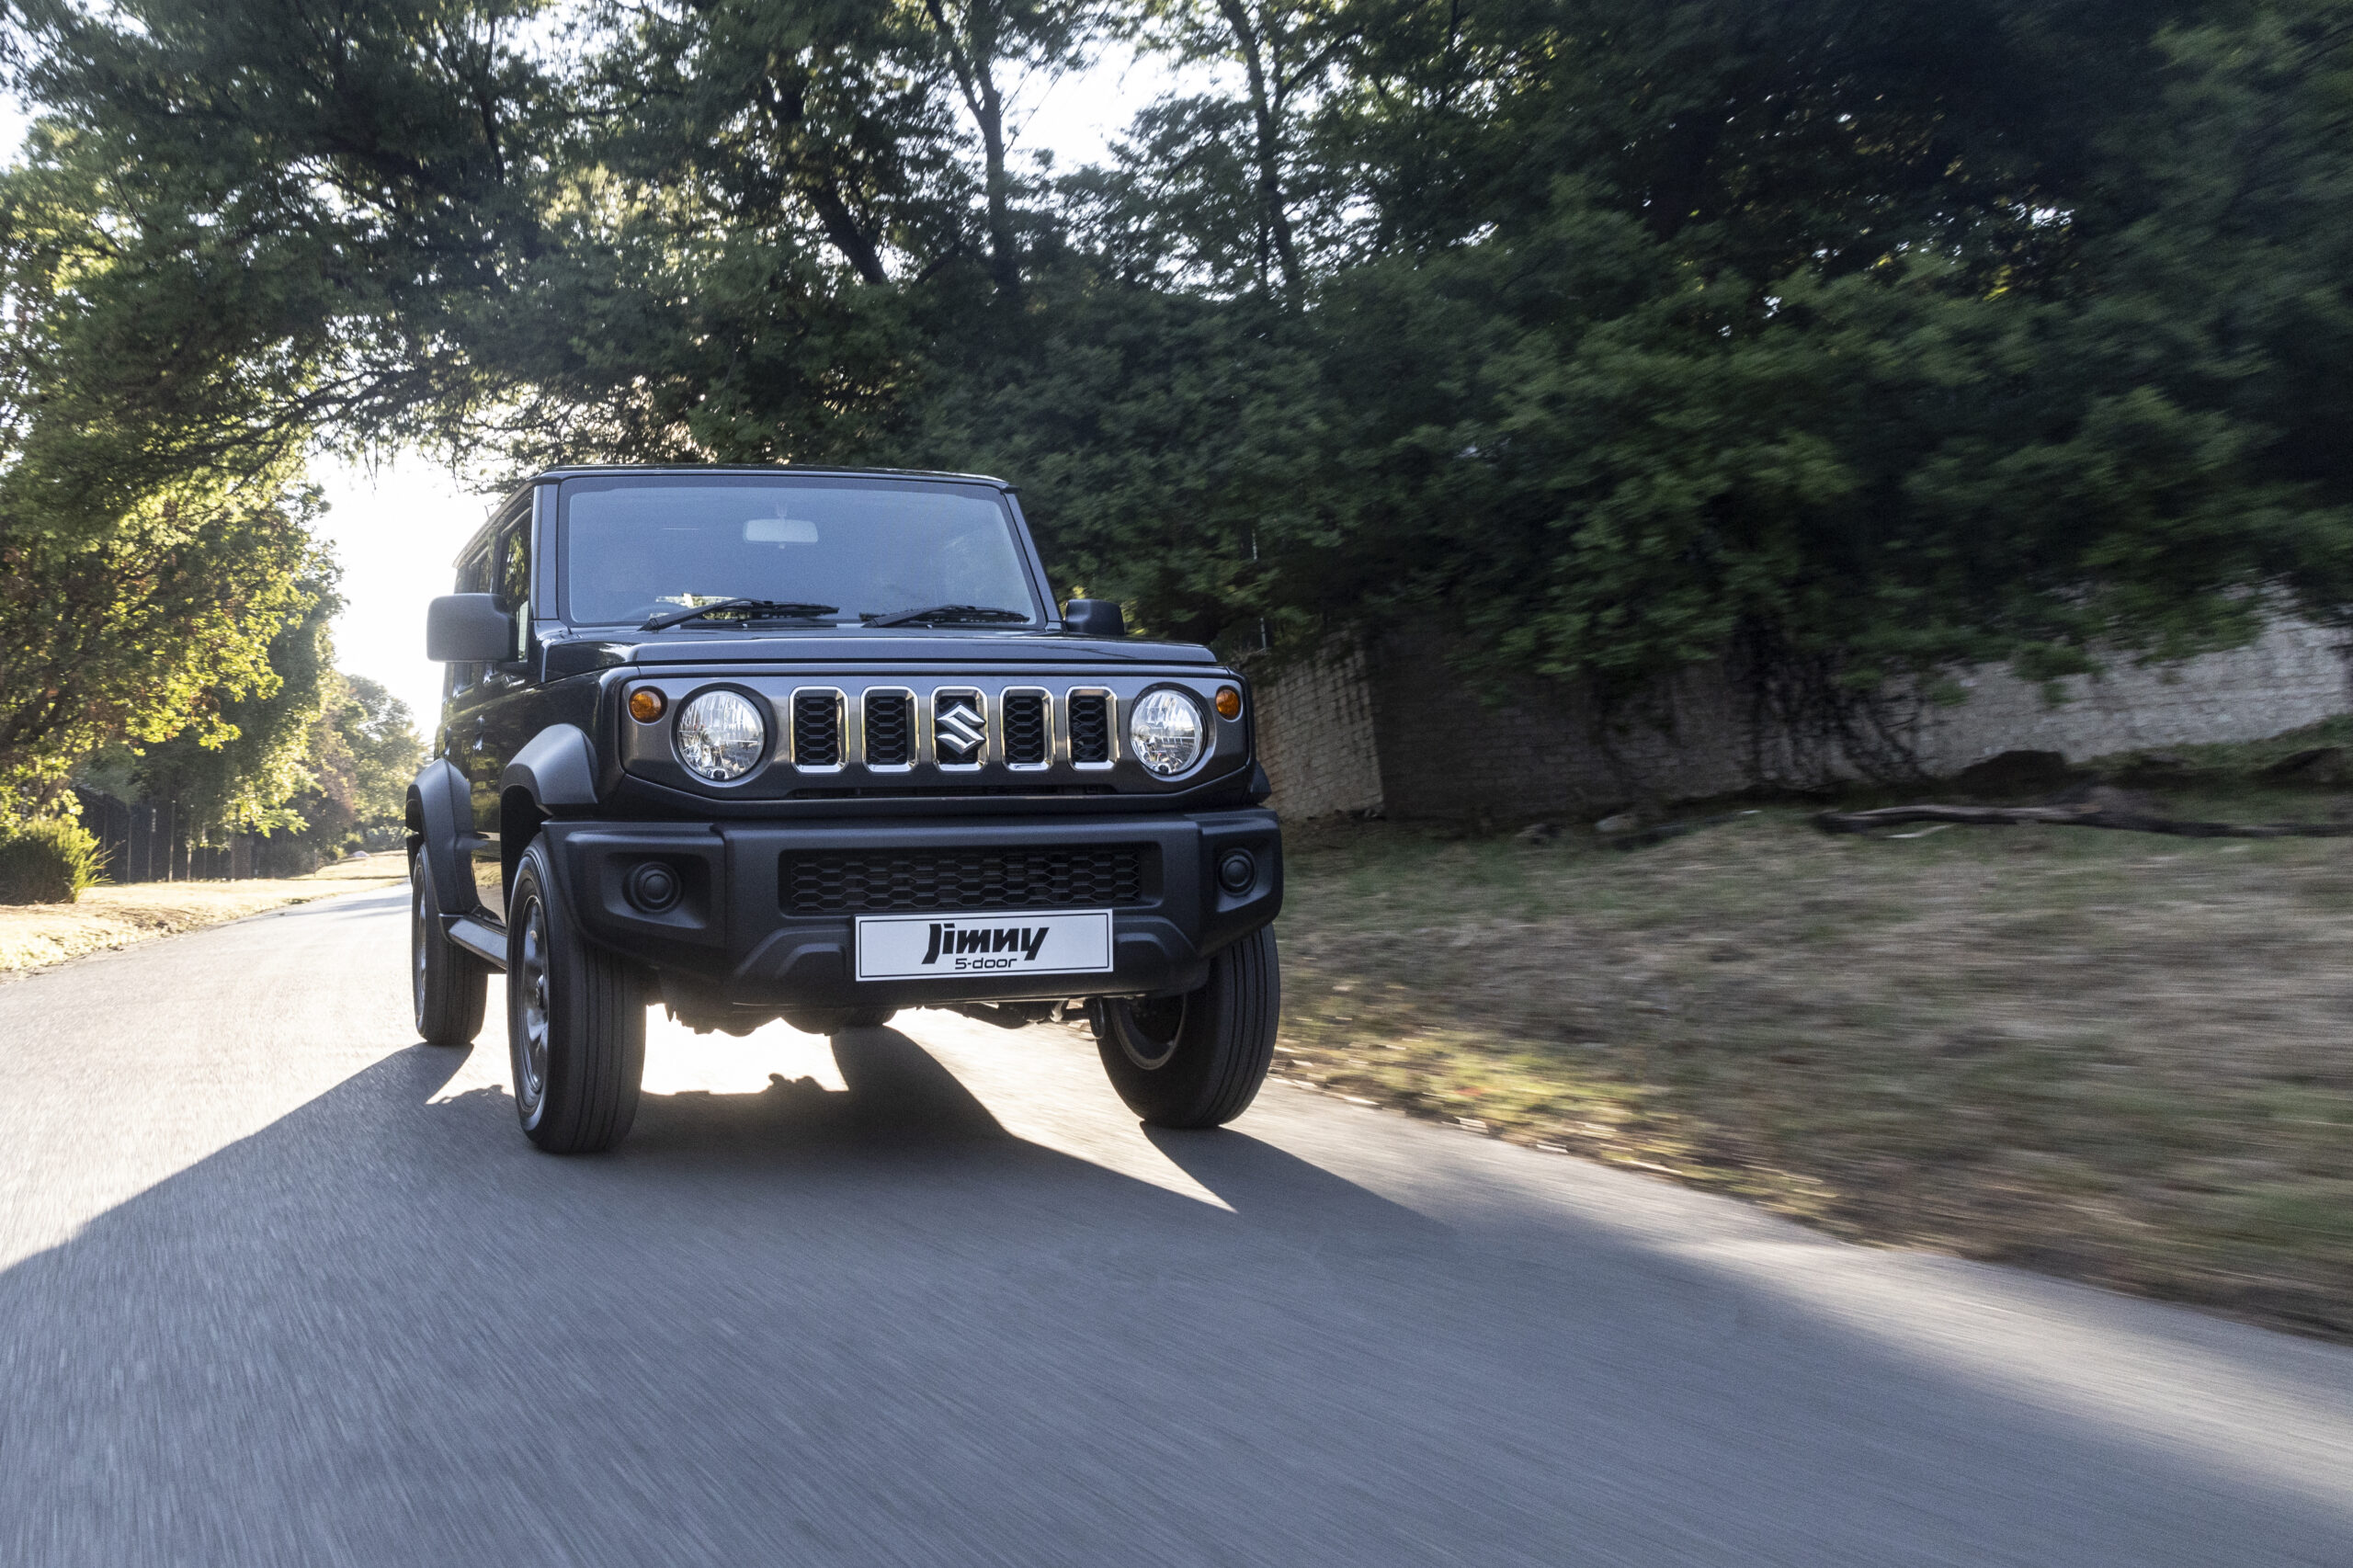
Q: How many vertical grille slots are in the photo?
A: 5